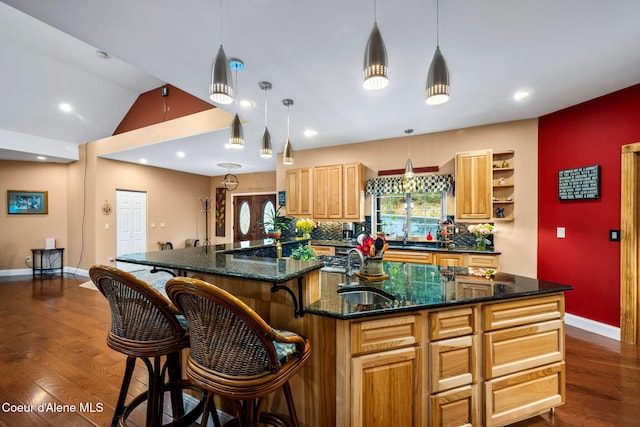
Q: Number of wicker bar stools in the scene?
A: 2